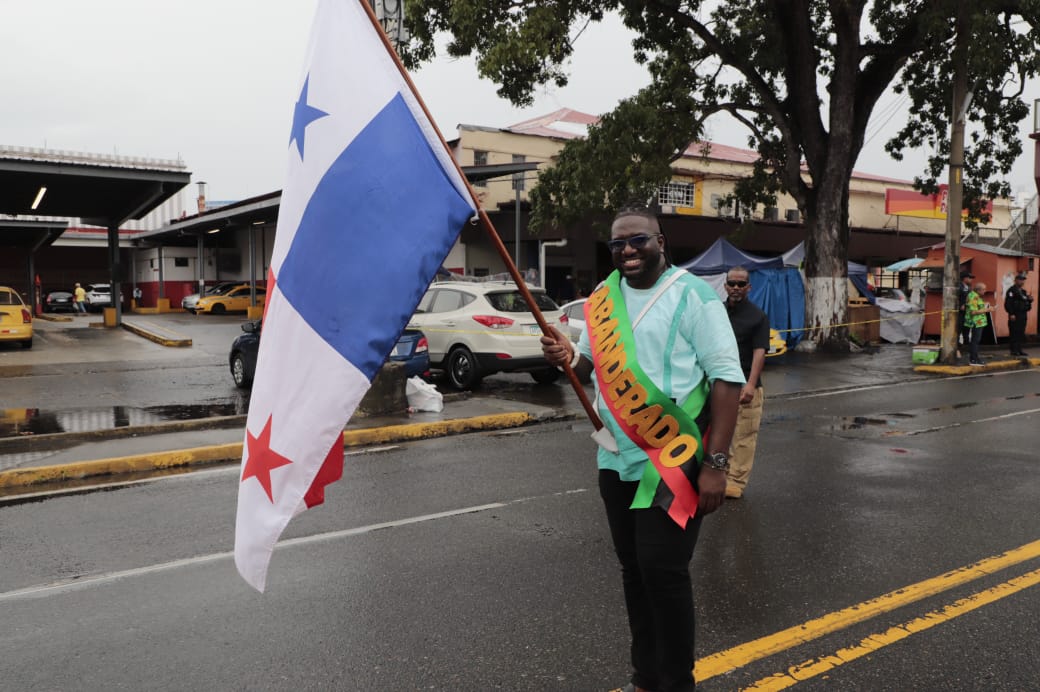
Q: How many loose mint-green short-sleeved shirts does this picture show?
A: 1